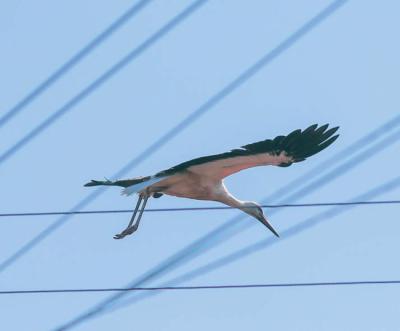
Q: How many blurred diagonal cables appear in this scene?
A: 6